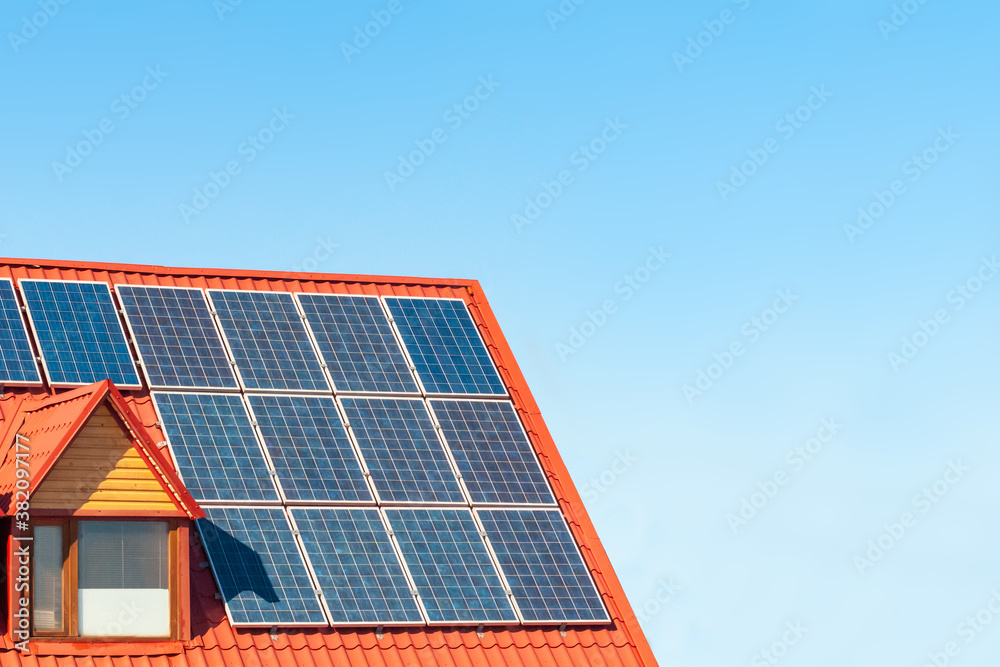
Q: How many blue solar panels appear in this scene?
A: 14